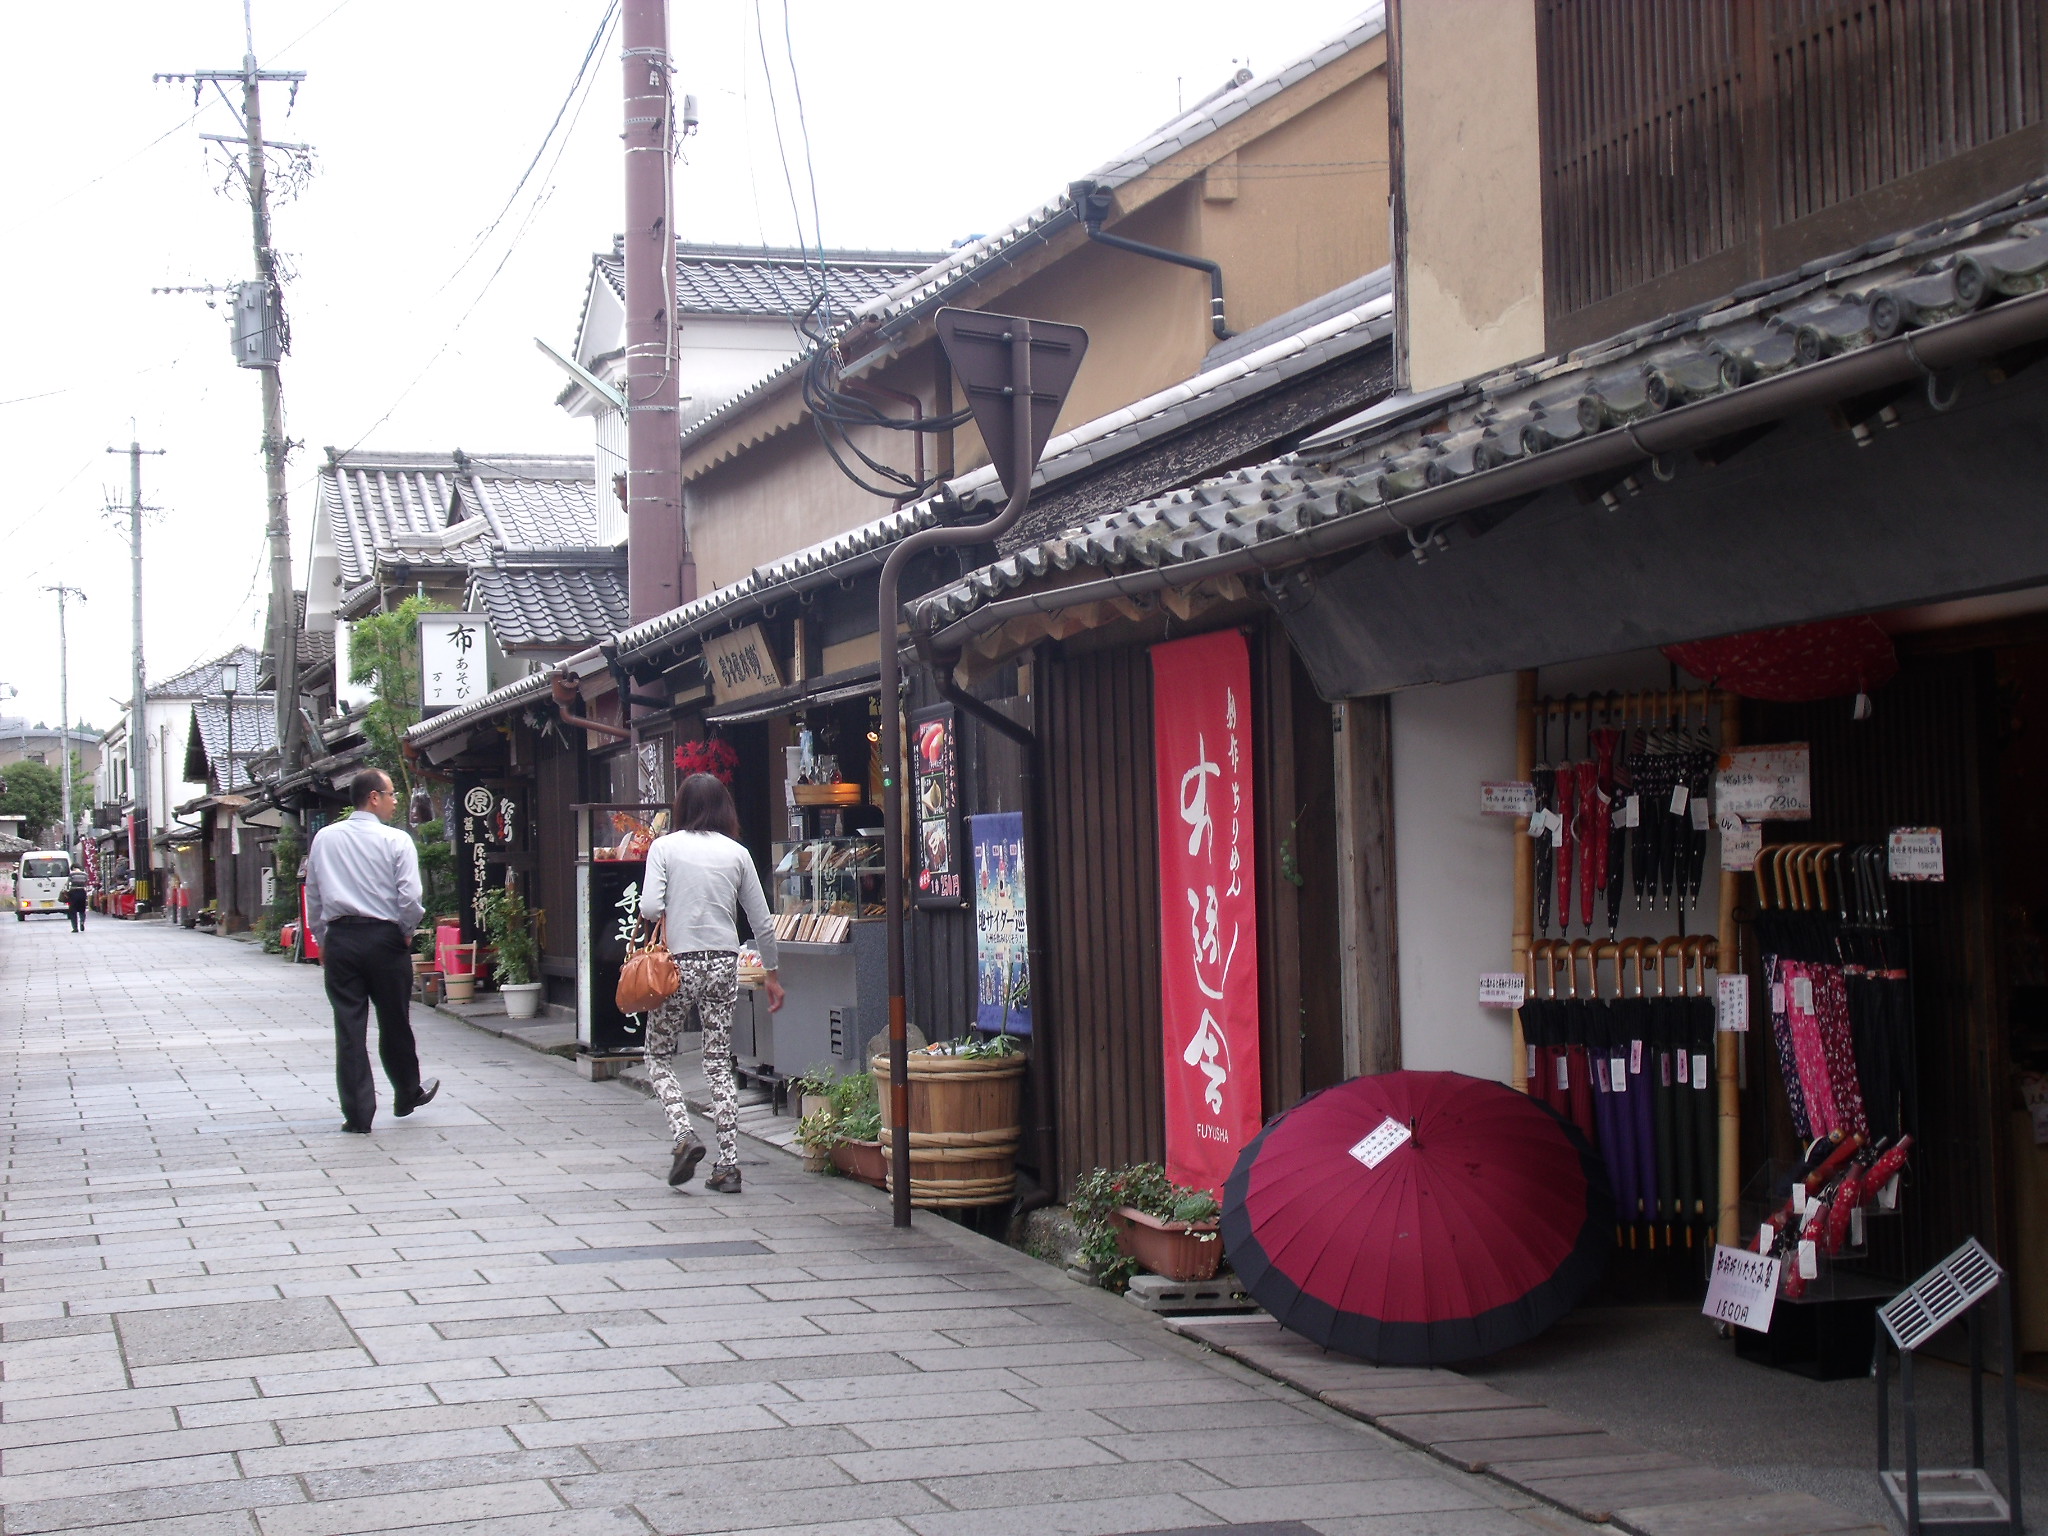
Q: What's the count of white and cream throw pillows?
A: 0